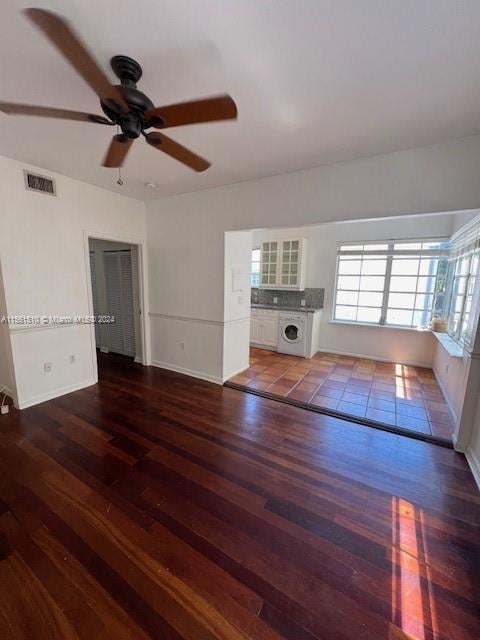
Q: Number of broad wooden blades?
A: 5